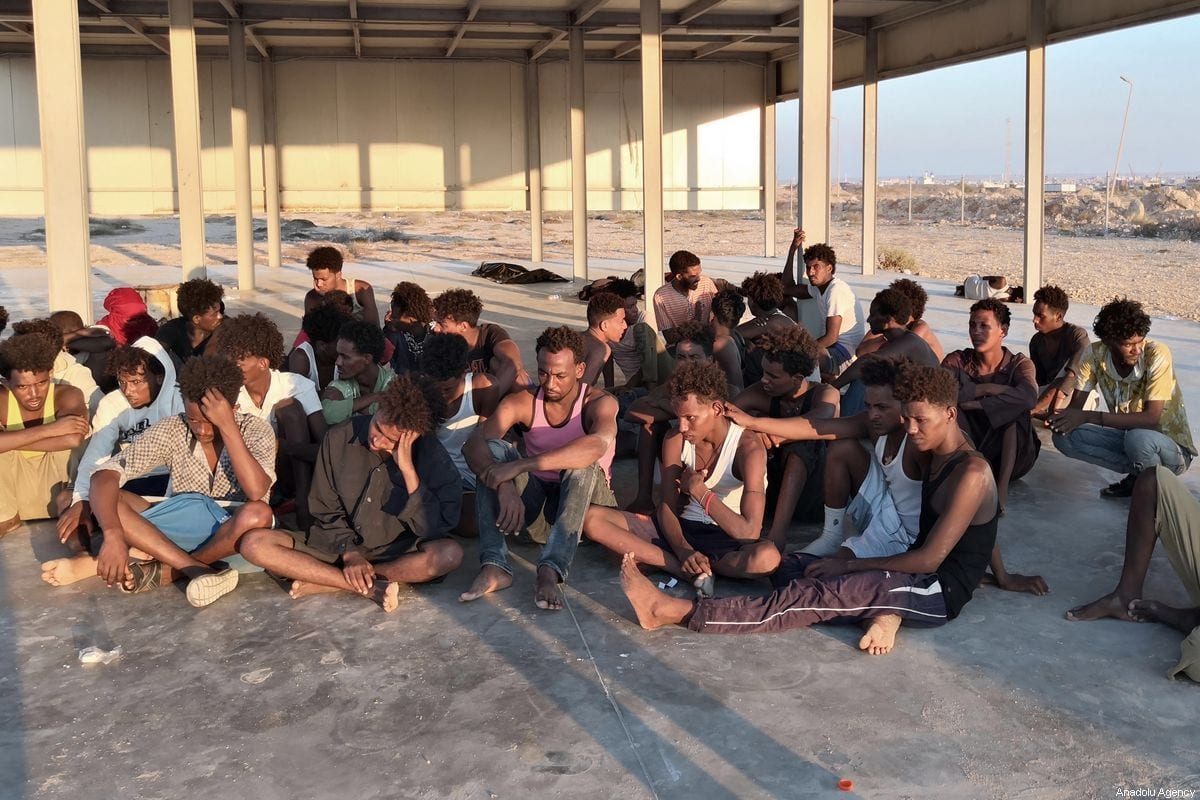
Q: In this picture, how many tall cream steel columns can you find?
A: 11